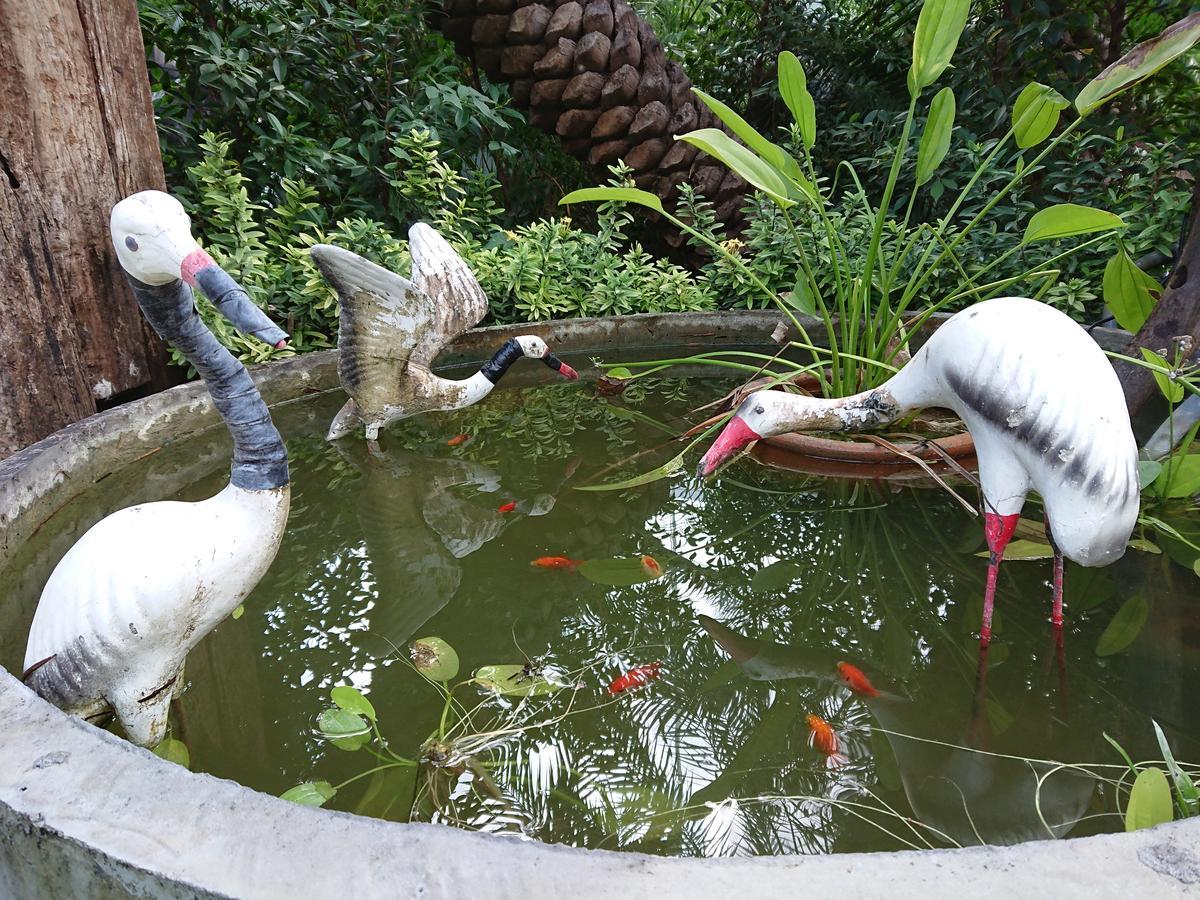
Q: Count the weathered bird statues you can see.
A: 3